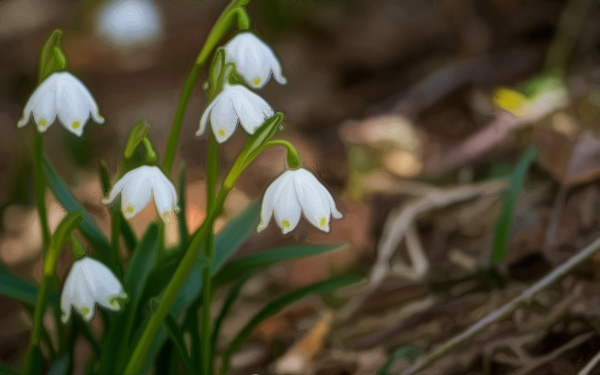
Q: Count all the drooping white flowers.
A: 6